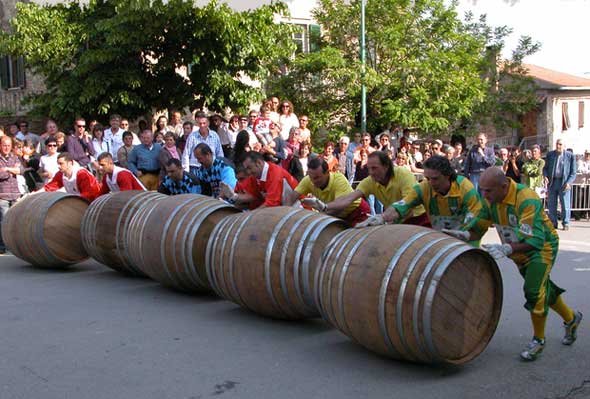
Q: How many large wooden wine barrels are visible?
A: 5